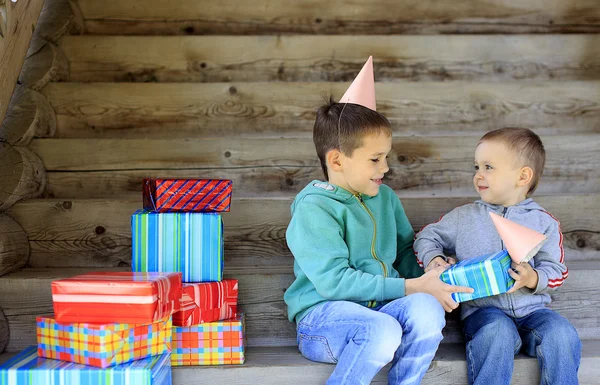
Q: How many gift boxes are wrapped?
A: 8